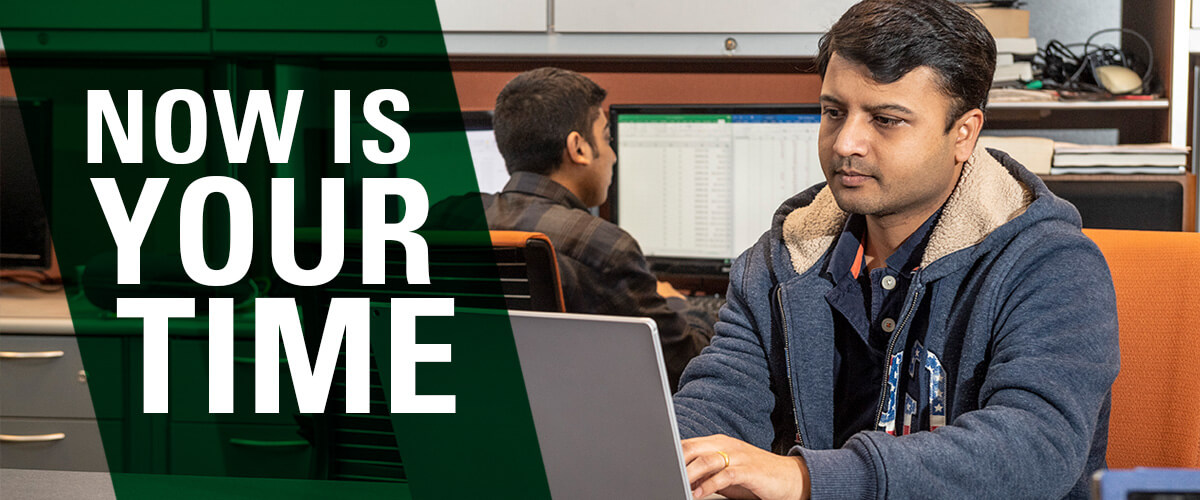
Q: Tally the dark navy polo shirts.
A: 1